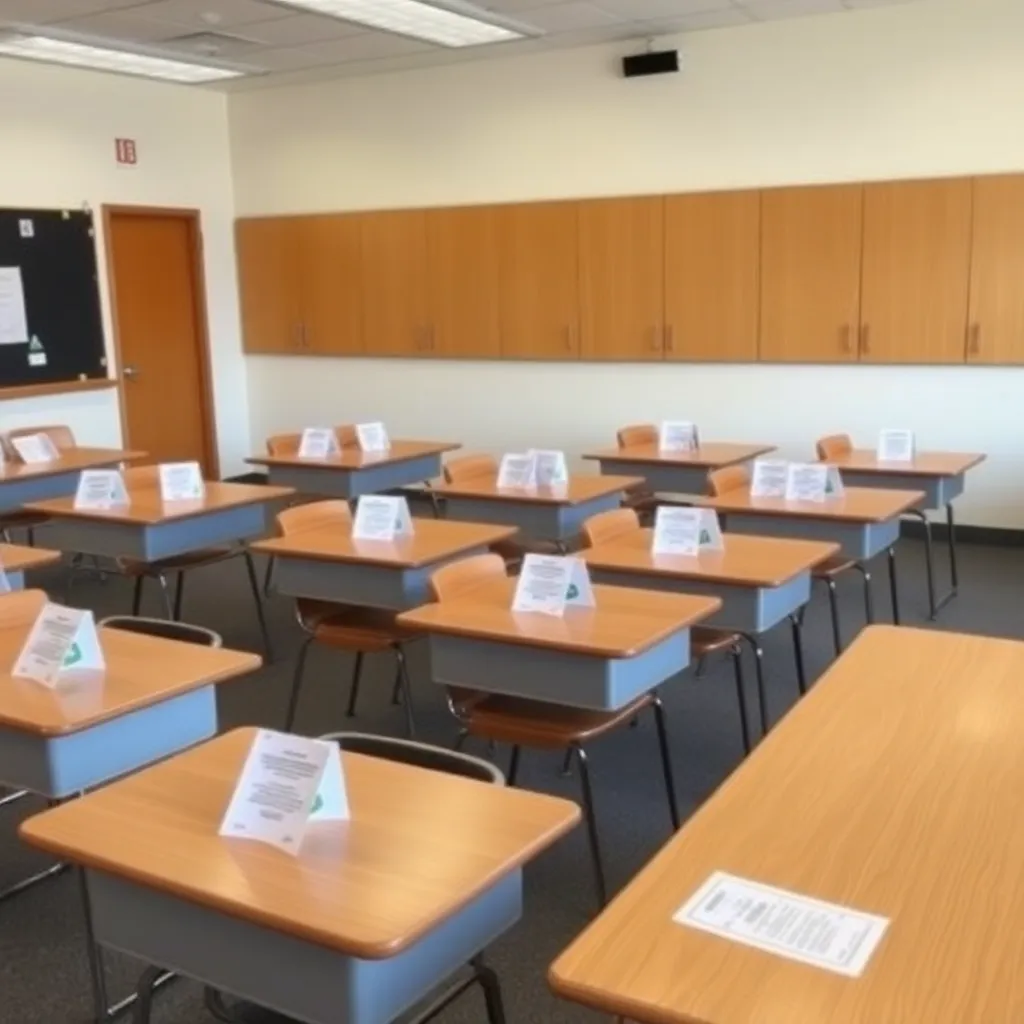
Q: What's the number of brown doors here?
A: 1